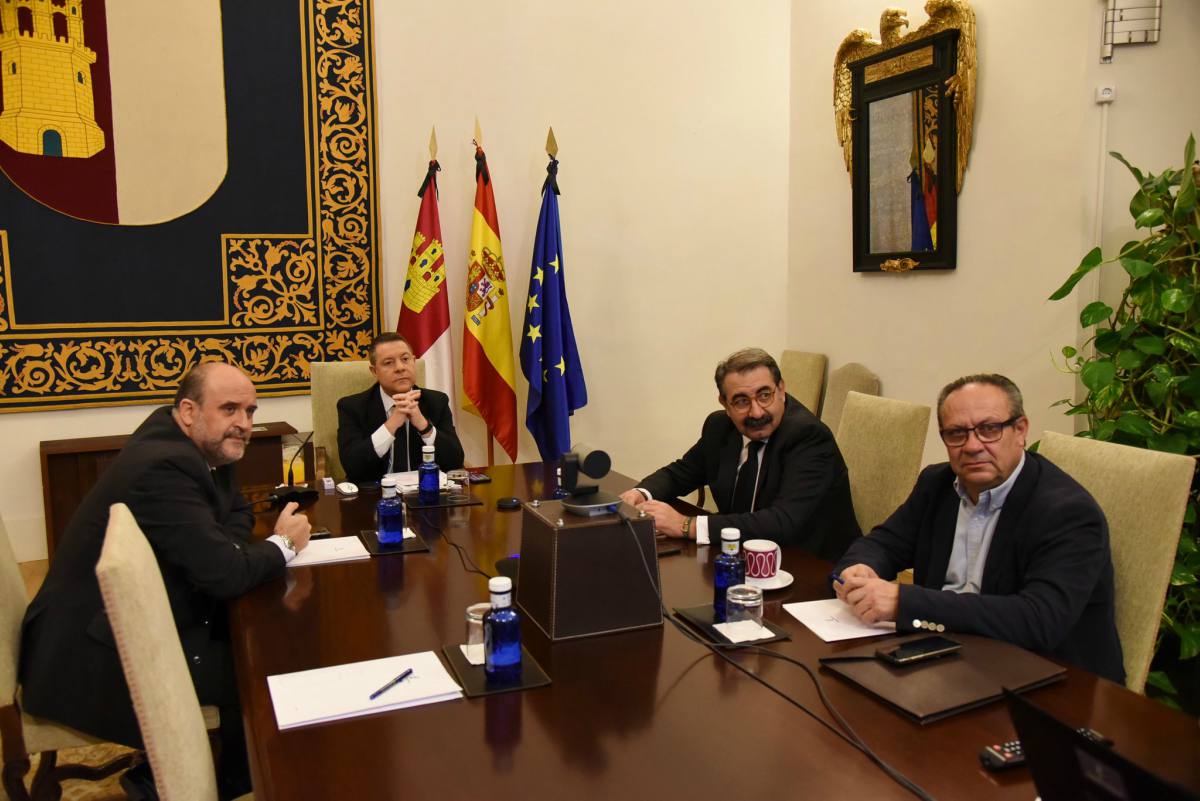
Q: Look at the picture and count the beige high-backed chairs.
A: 7